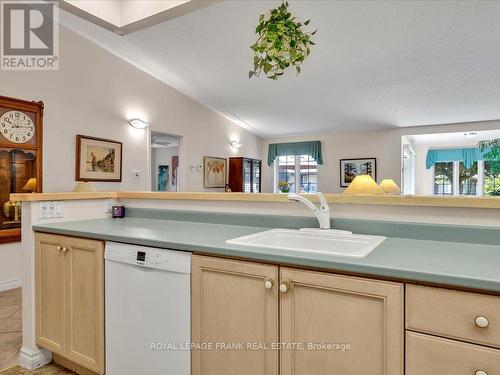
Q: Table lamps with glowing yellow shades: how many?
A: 2